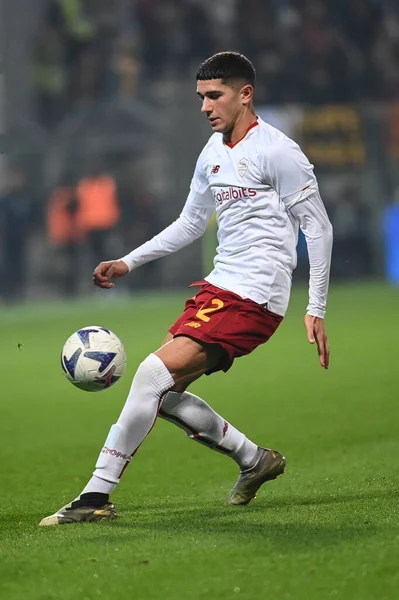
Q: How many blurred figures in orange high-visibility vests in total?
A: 2